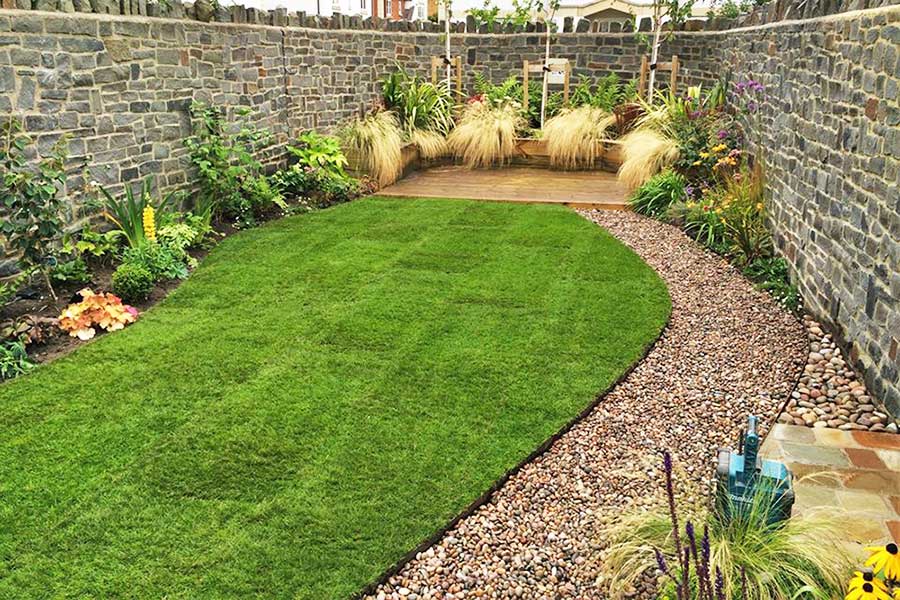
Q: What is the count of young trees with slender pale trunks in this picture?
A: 3